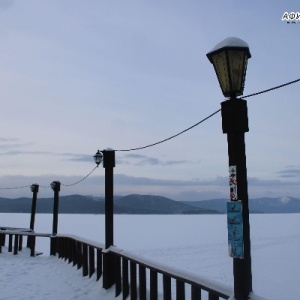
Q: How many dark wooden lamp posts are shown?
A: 4